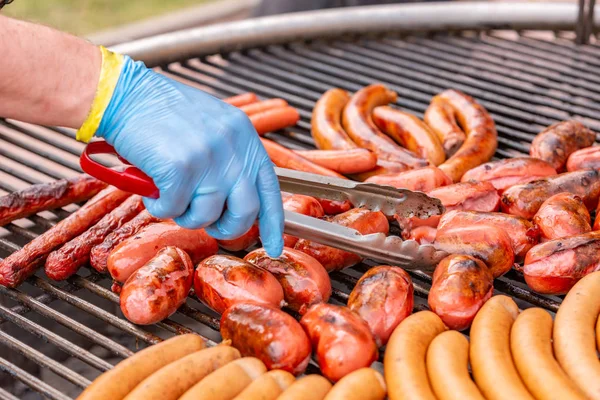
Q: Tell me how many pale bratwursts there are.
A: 11